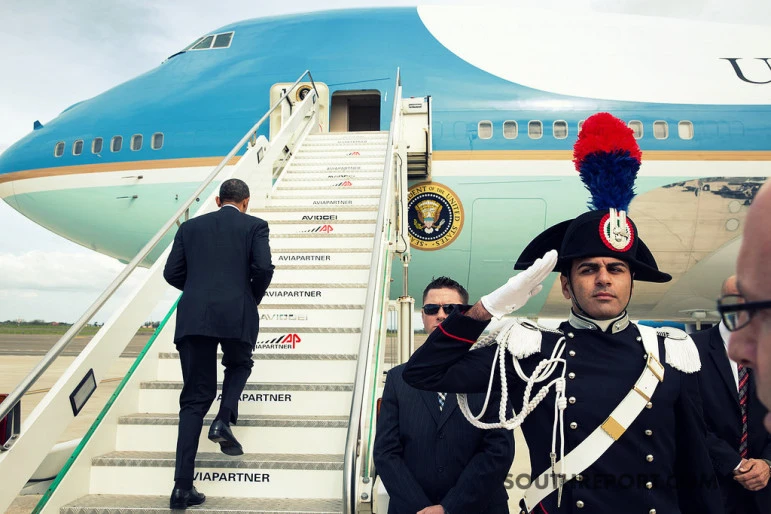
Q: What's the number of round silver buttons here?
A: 14